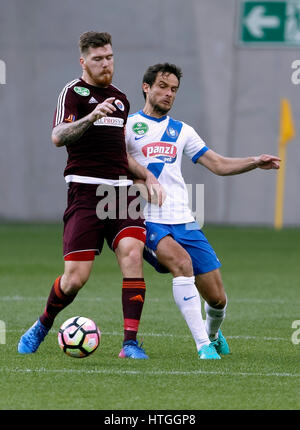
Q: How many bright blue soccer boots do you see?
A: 2